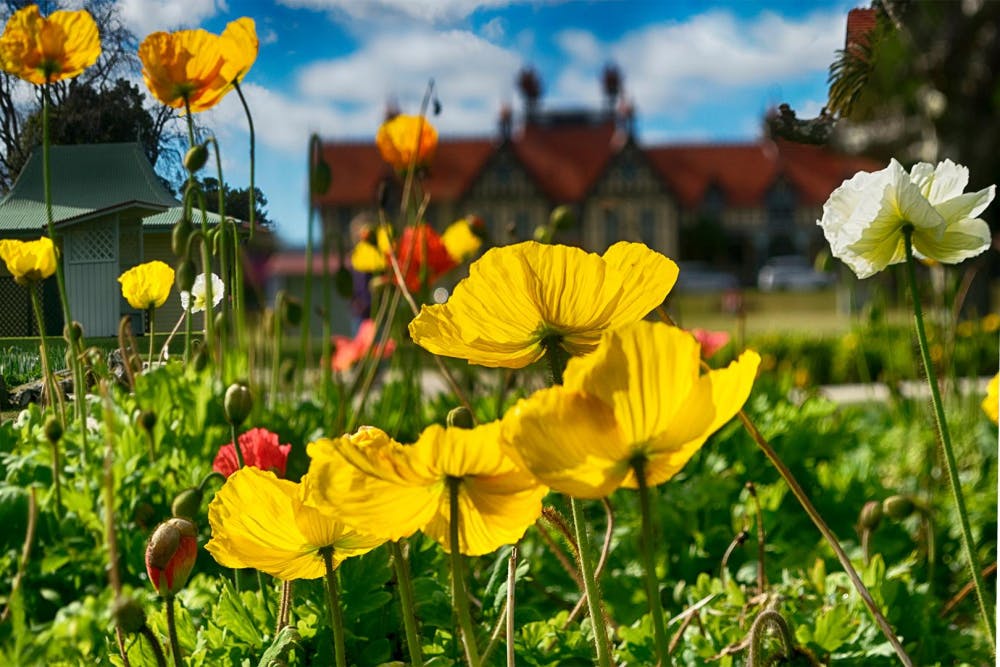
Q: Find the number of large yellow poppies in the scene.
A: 4